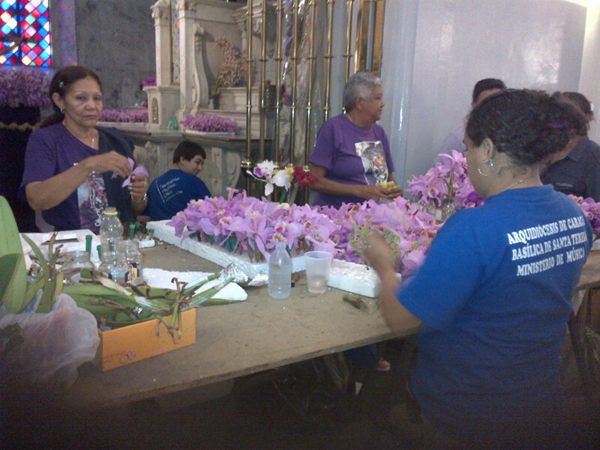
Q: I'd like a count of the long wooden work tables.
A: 1